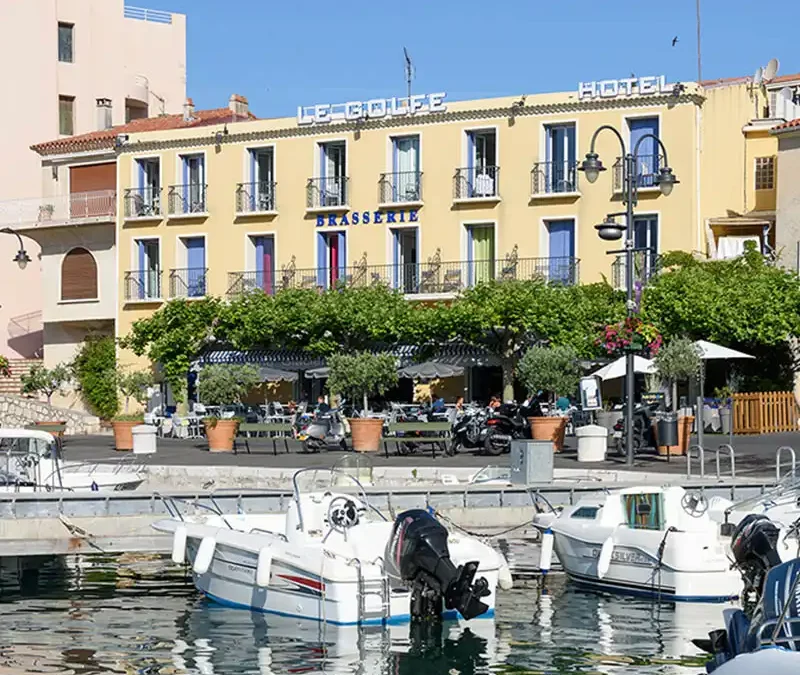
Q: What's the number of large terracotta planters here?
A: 6